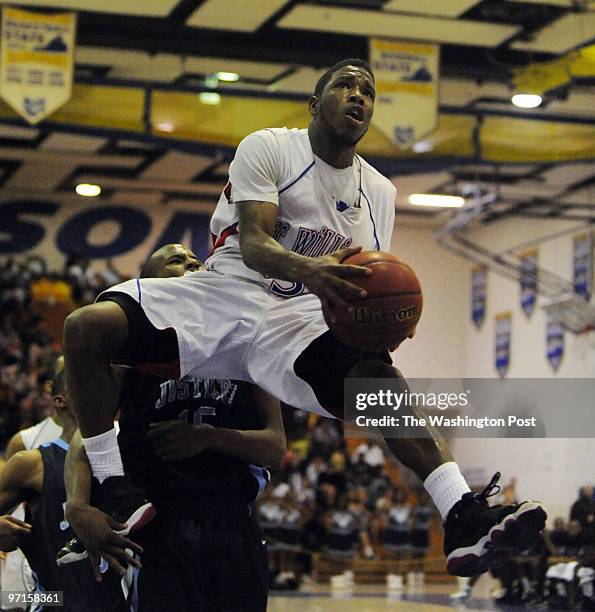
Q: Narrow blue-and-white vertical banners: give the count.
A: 5